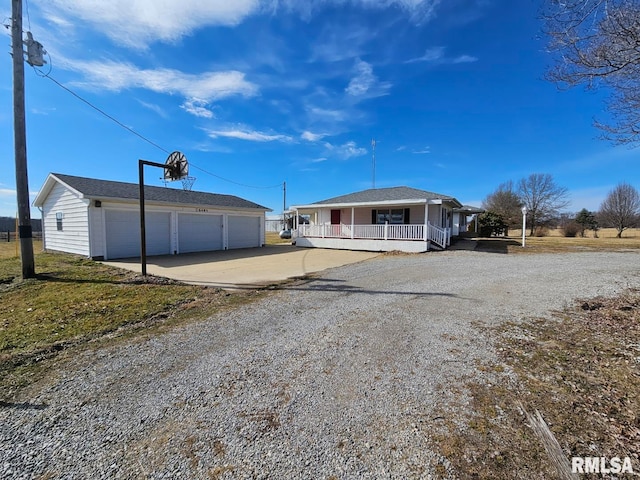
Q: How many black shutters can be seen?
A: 2